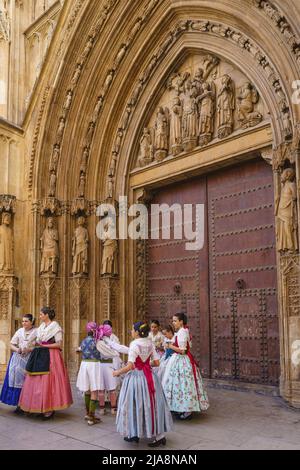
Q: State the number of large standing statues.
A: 5